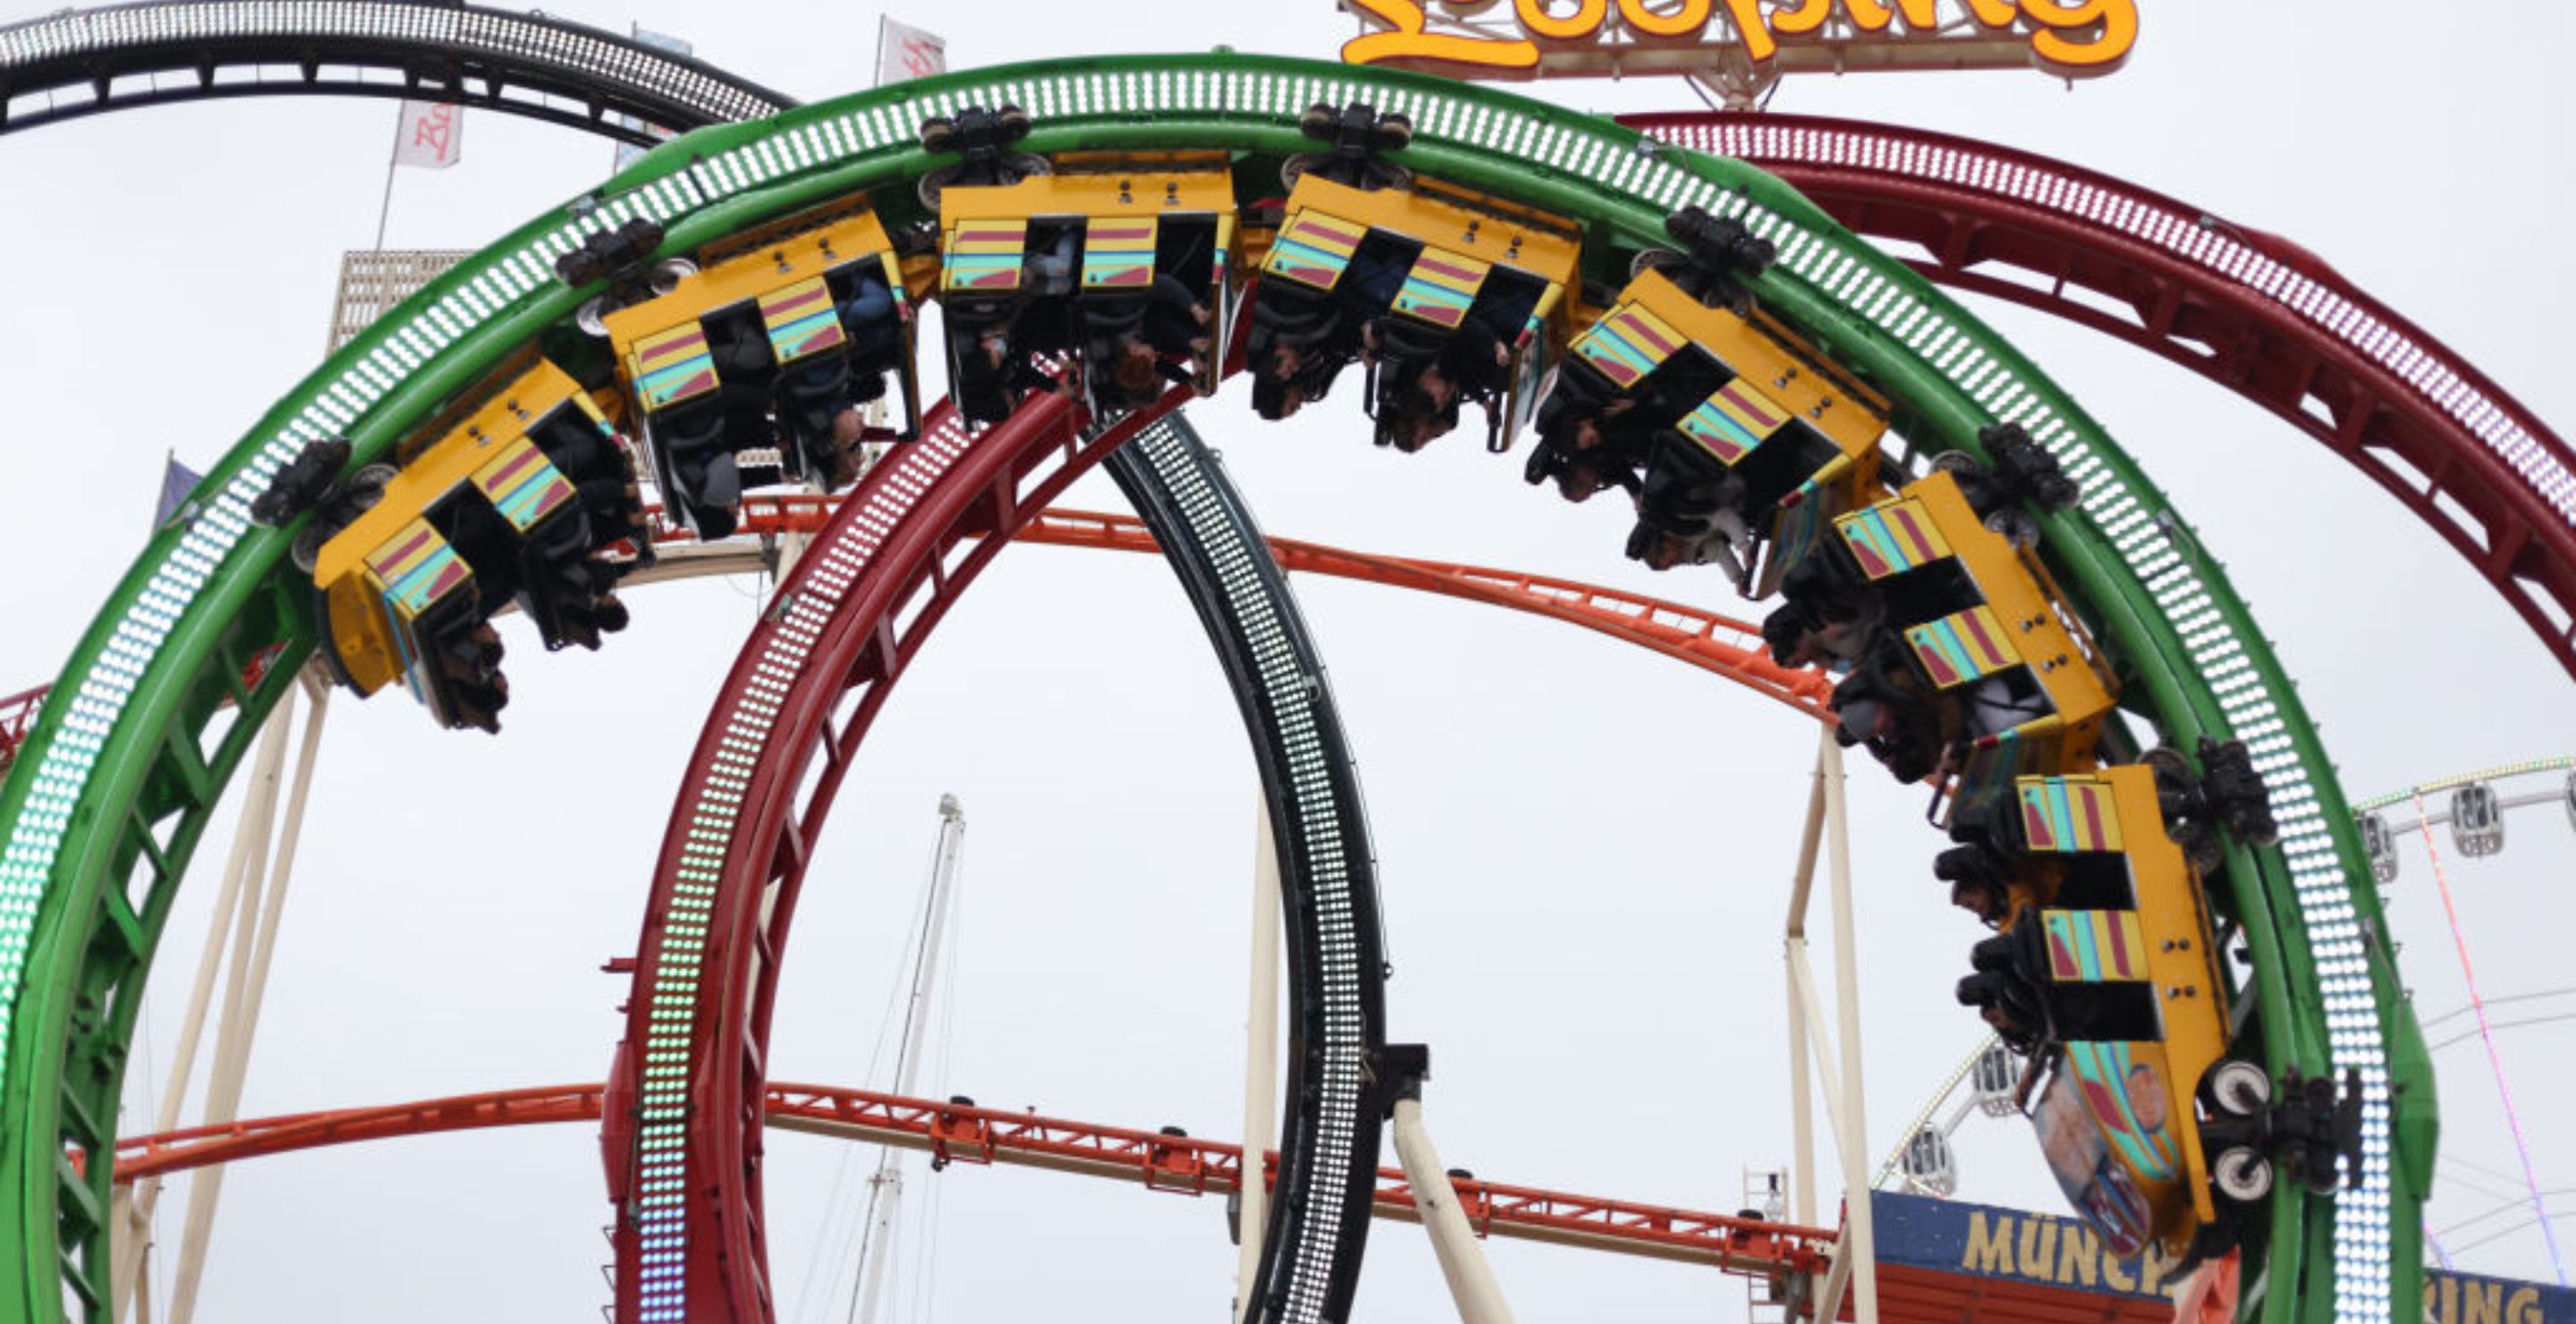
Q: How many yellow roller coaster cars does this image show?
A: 7